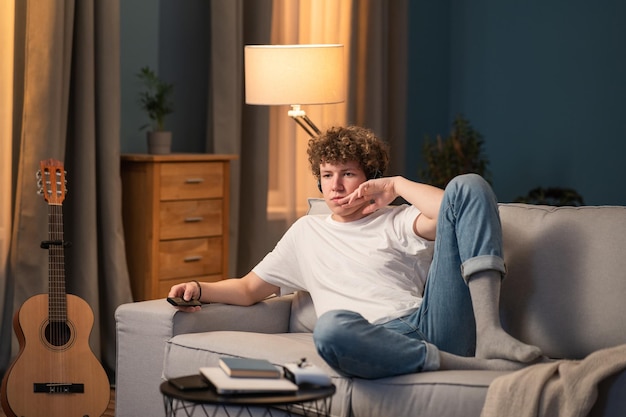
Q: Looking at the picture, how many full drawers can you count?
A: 3